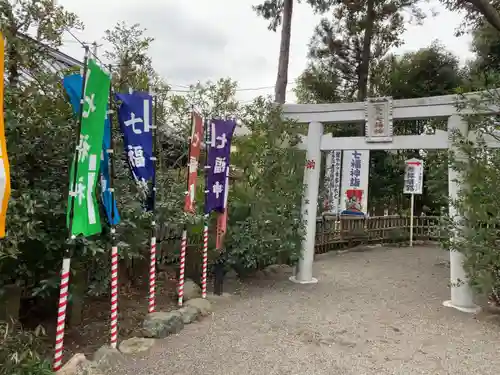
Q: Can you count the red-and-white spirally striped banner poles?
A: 5